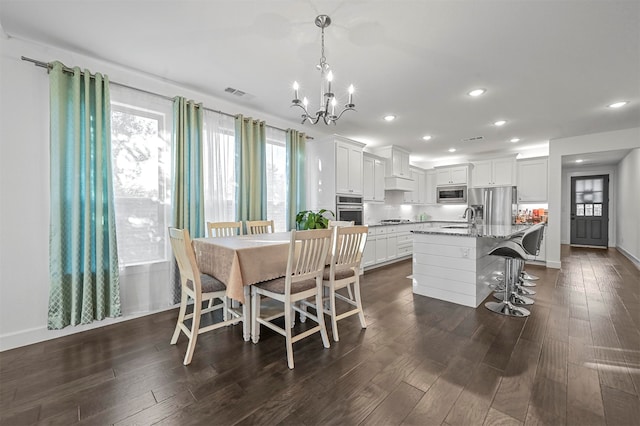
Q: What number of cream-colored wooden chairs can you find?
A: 6